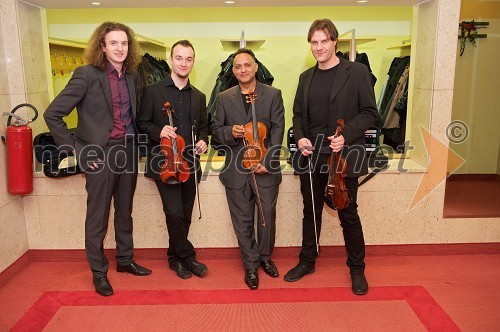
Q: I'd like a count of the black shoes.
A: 8